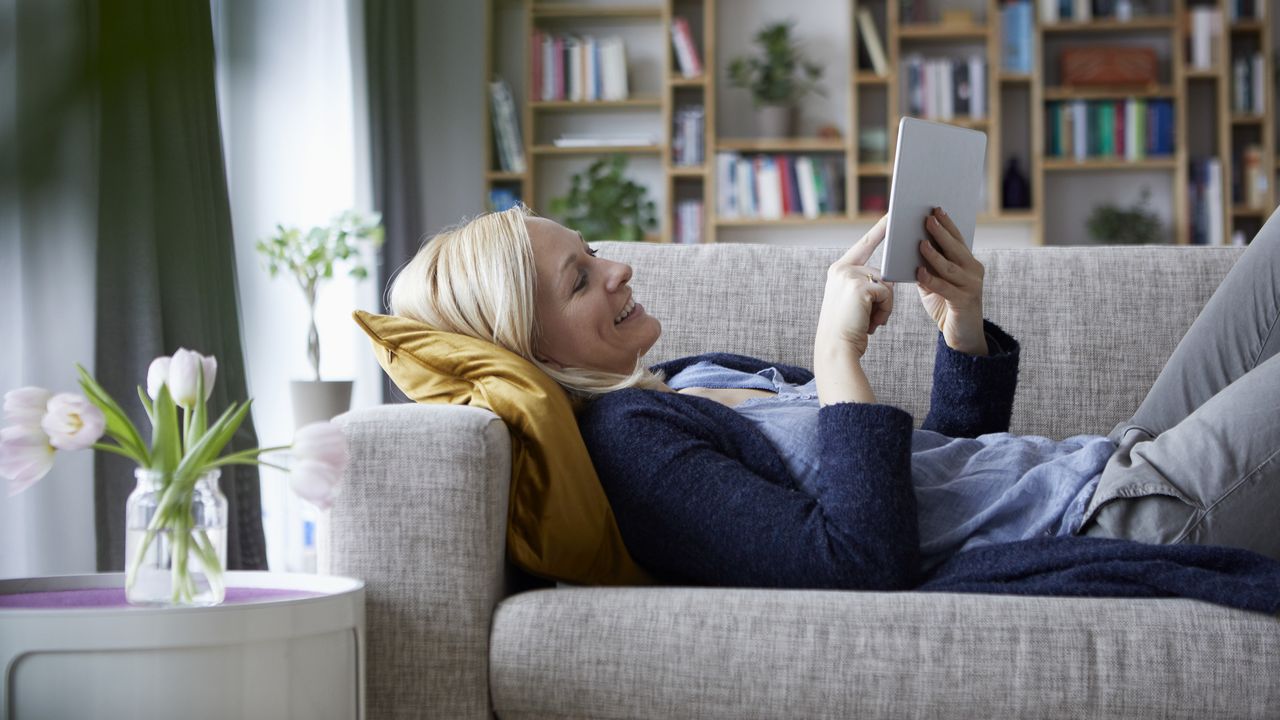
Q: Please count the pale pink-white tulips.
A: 7